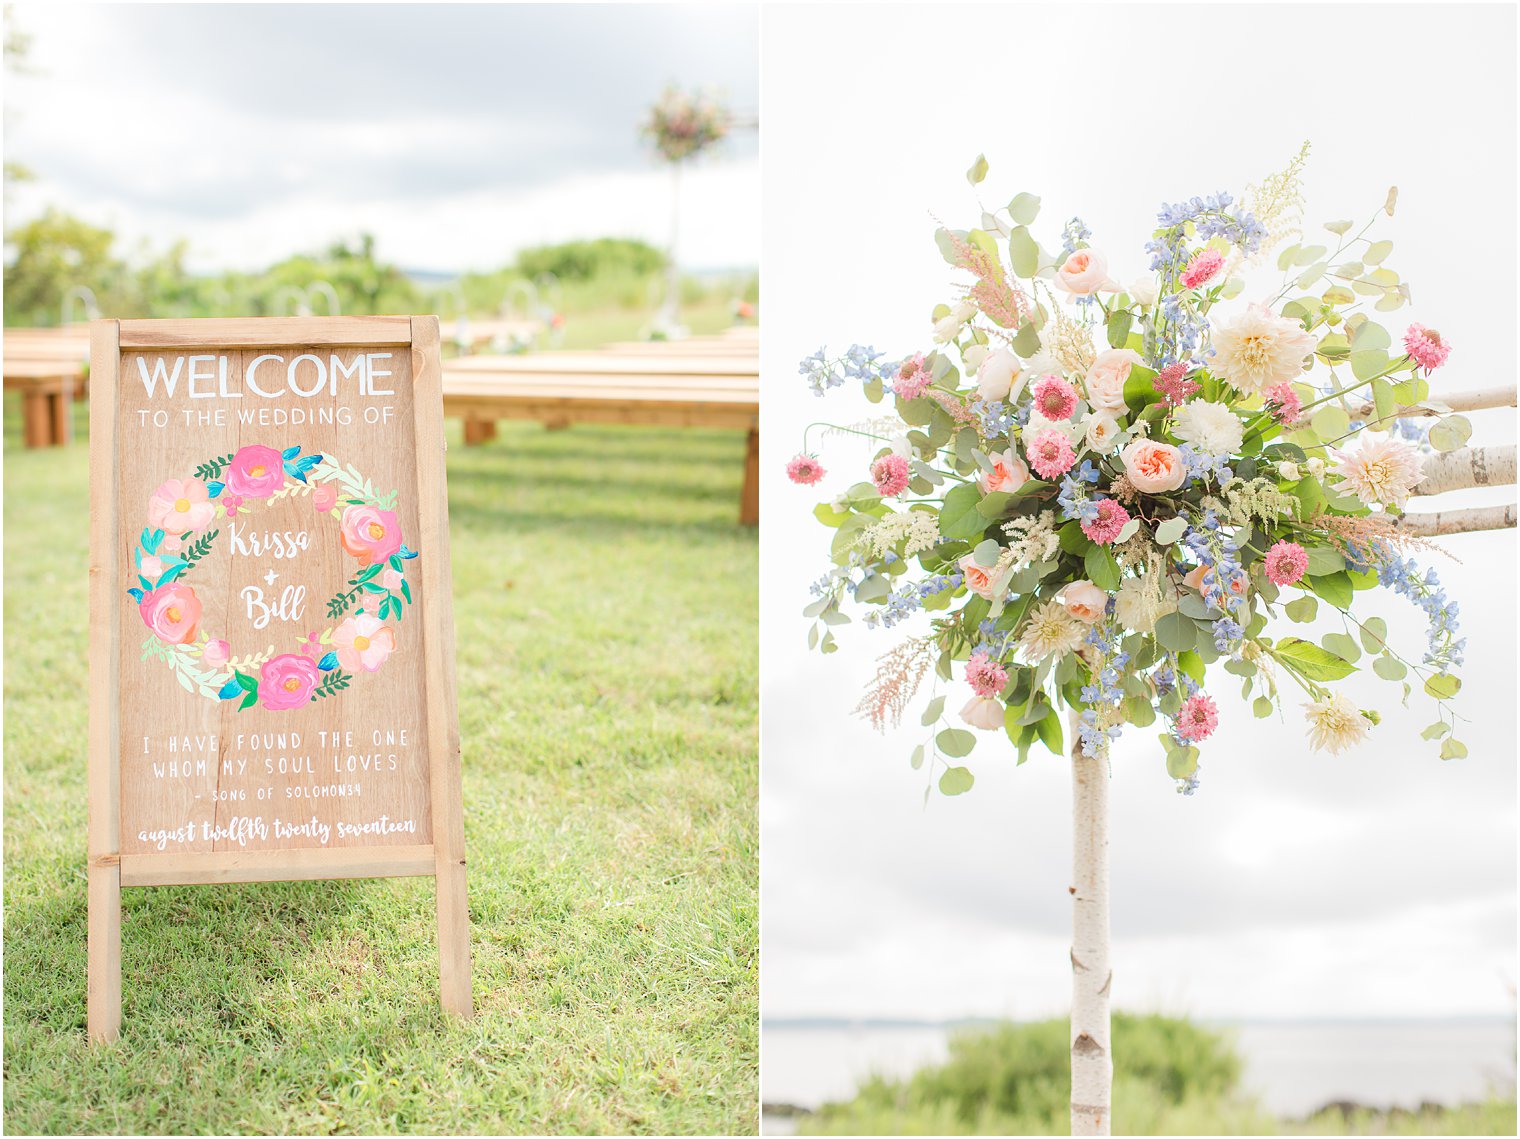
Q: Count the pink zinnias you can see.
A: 12